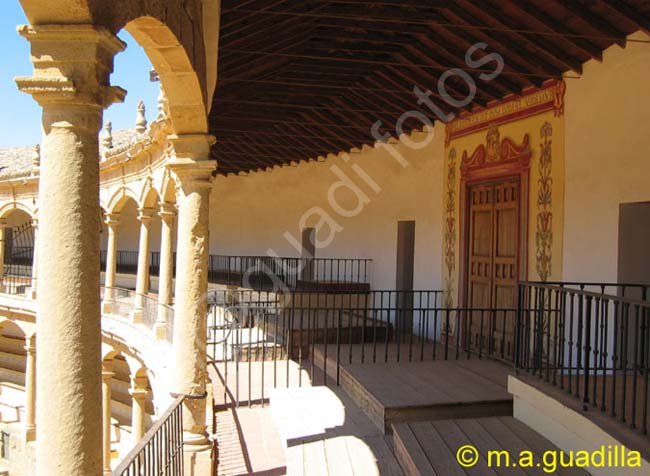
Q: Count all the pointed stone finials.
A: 4